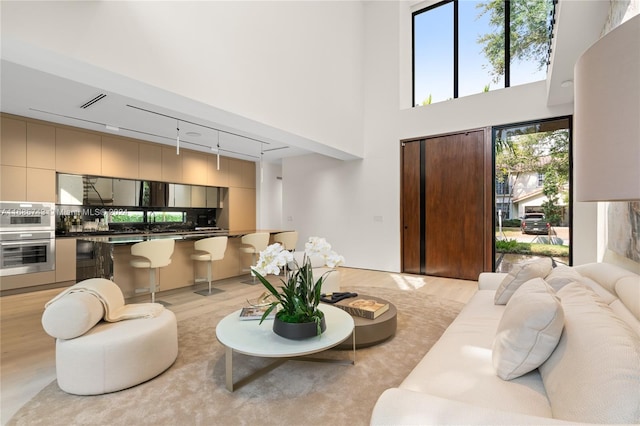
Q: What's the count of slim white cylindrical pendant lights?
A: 3